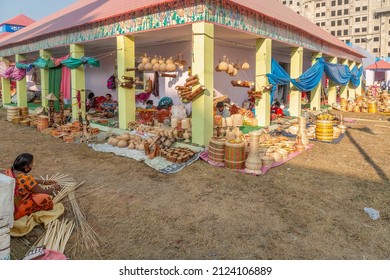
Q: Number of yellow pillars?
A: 13